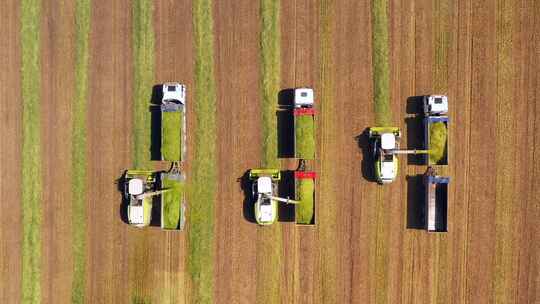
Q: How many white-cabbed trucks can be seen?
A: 3